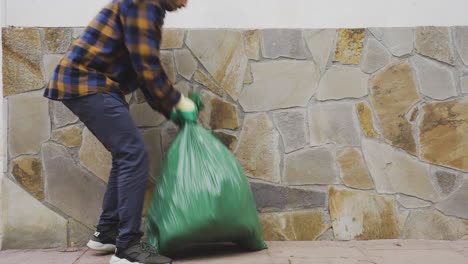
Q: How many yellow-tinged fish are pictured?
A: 0